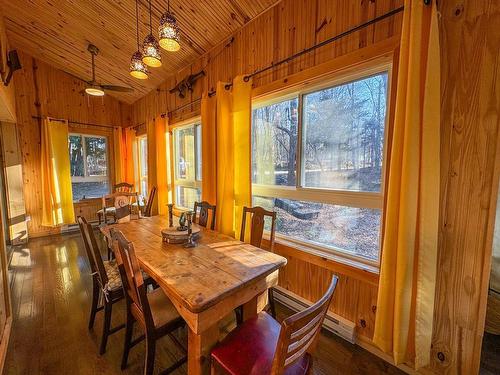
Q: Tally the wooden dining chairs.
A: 8